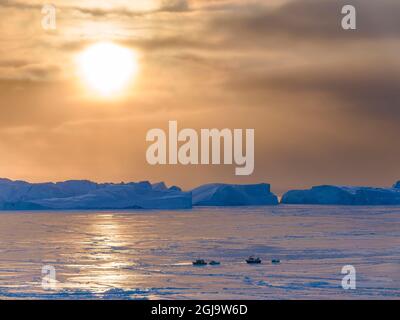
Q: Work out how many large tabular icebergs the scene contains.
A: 3